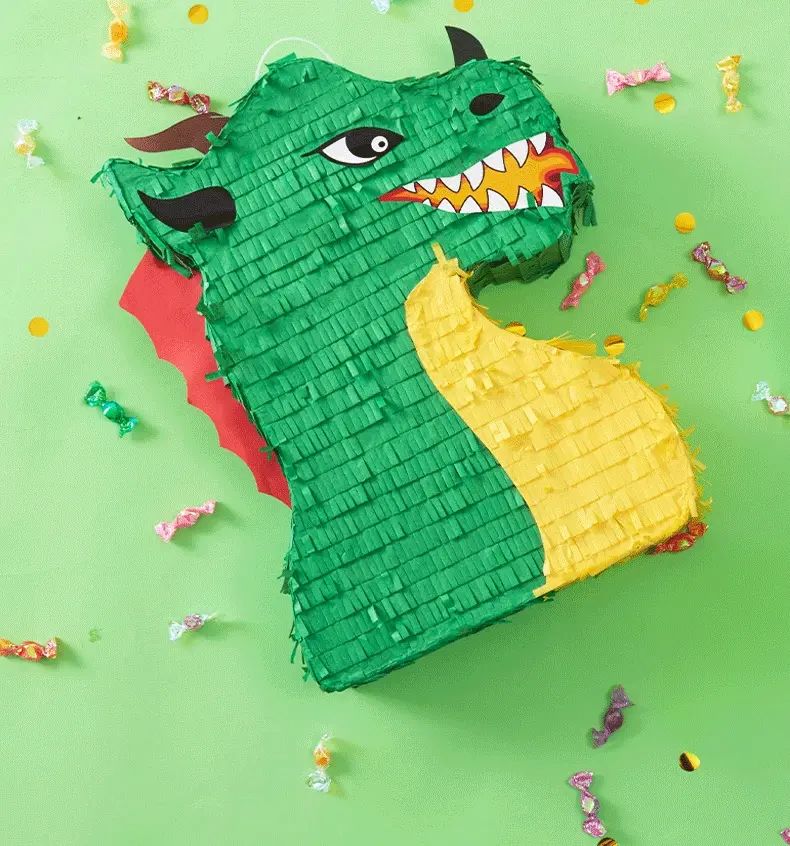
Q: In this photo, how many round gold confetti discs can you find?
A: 11